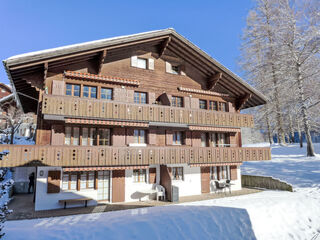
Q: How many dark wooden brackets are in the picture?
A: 5